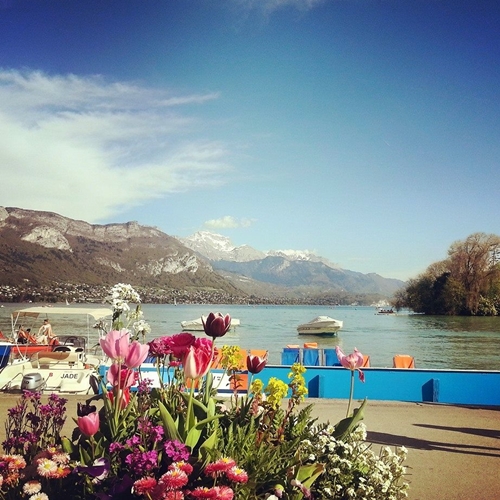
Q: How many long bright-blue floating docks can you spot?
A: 1